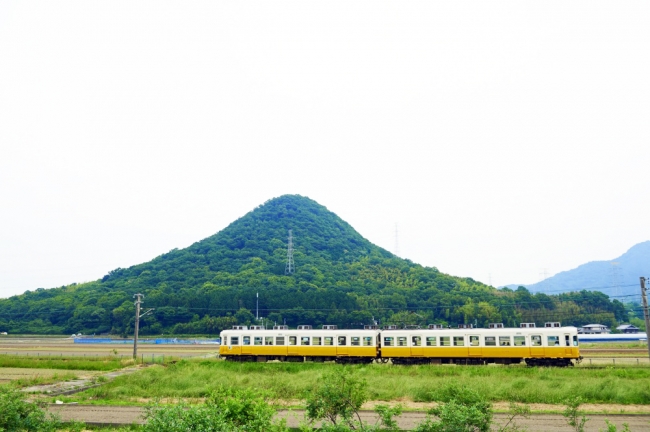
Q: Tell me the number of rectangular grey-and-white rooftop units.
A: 12